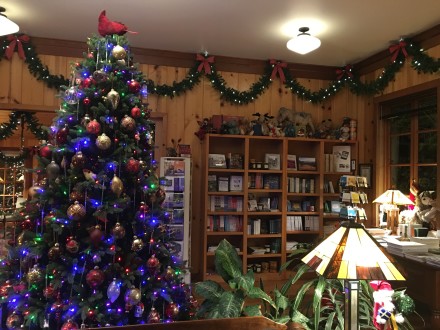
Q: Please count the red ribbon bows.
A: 5